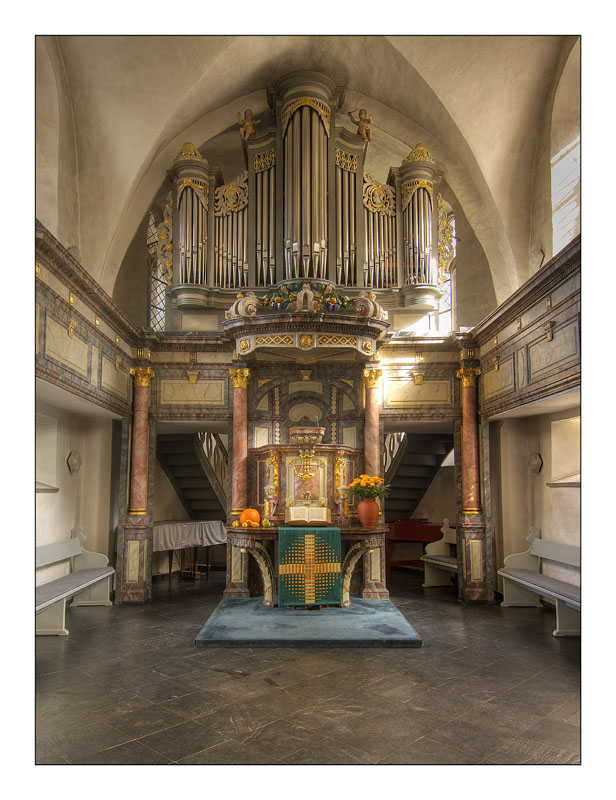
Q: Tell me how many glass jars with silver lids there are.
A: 0